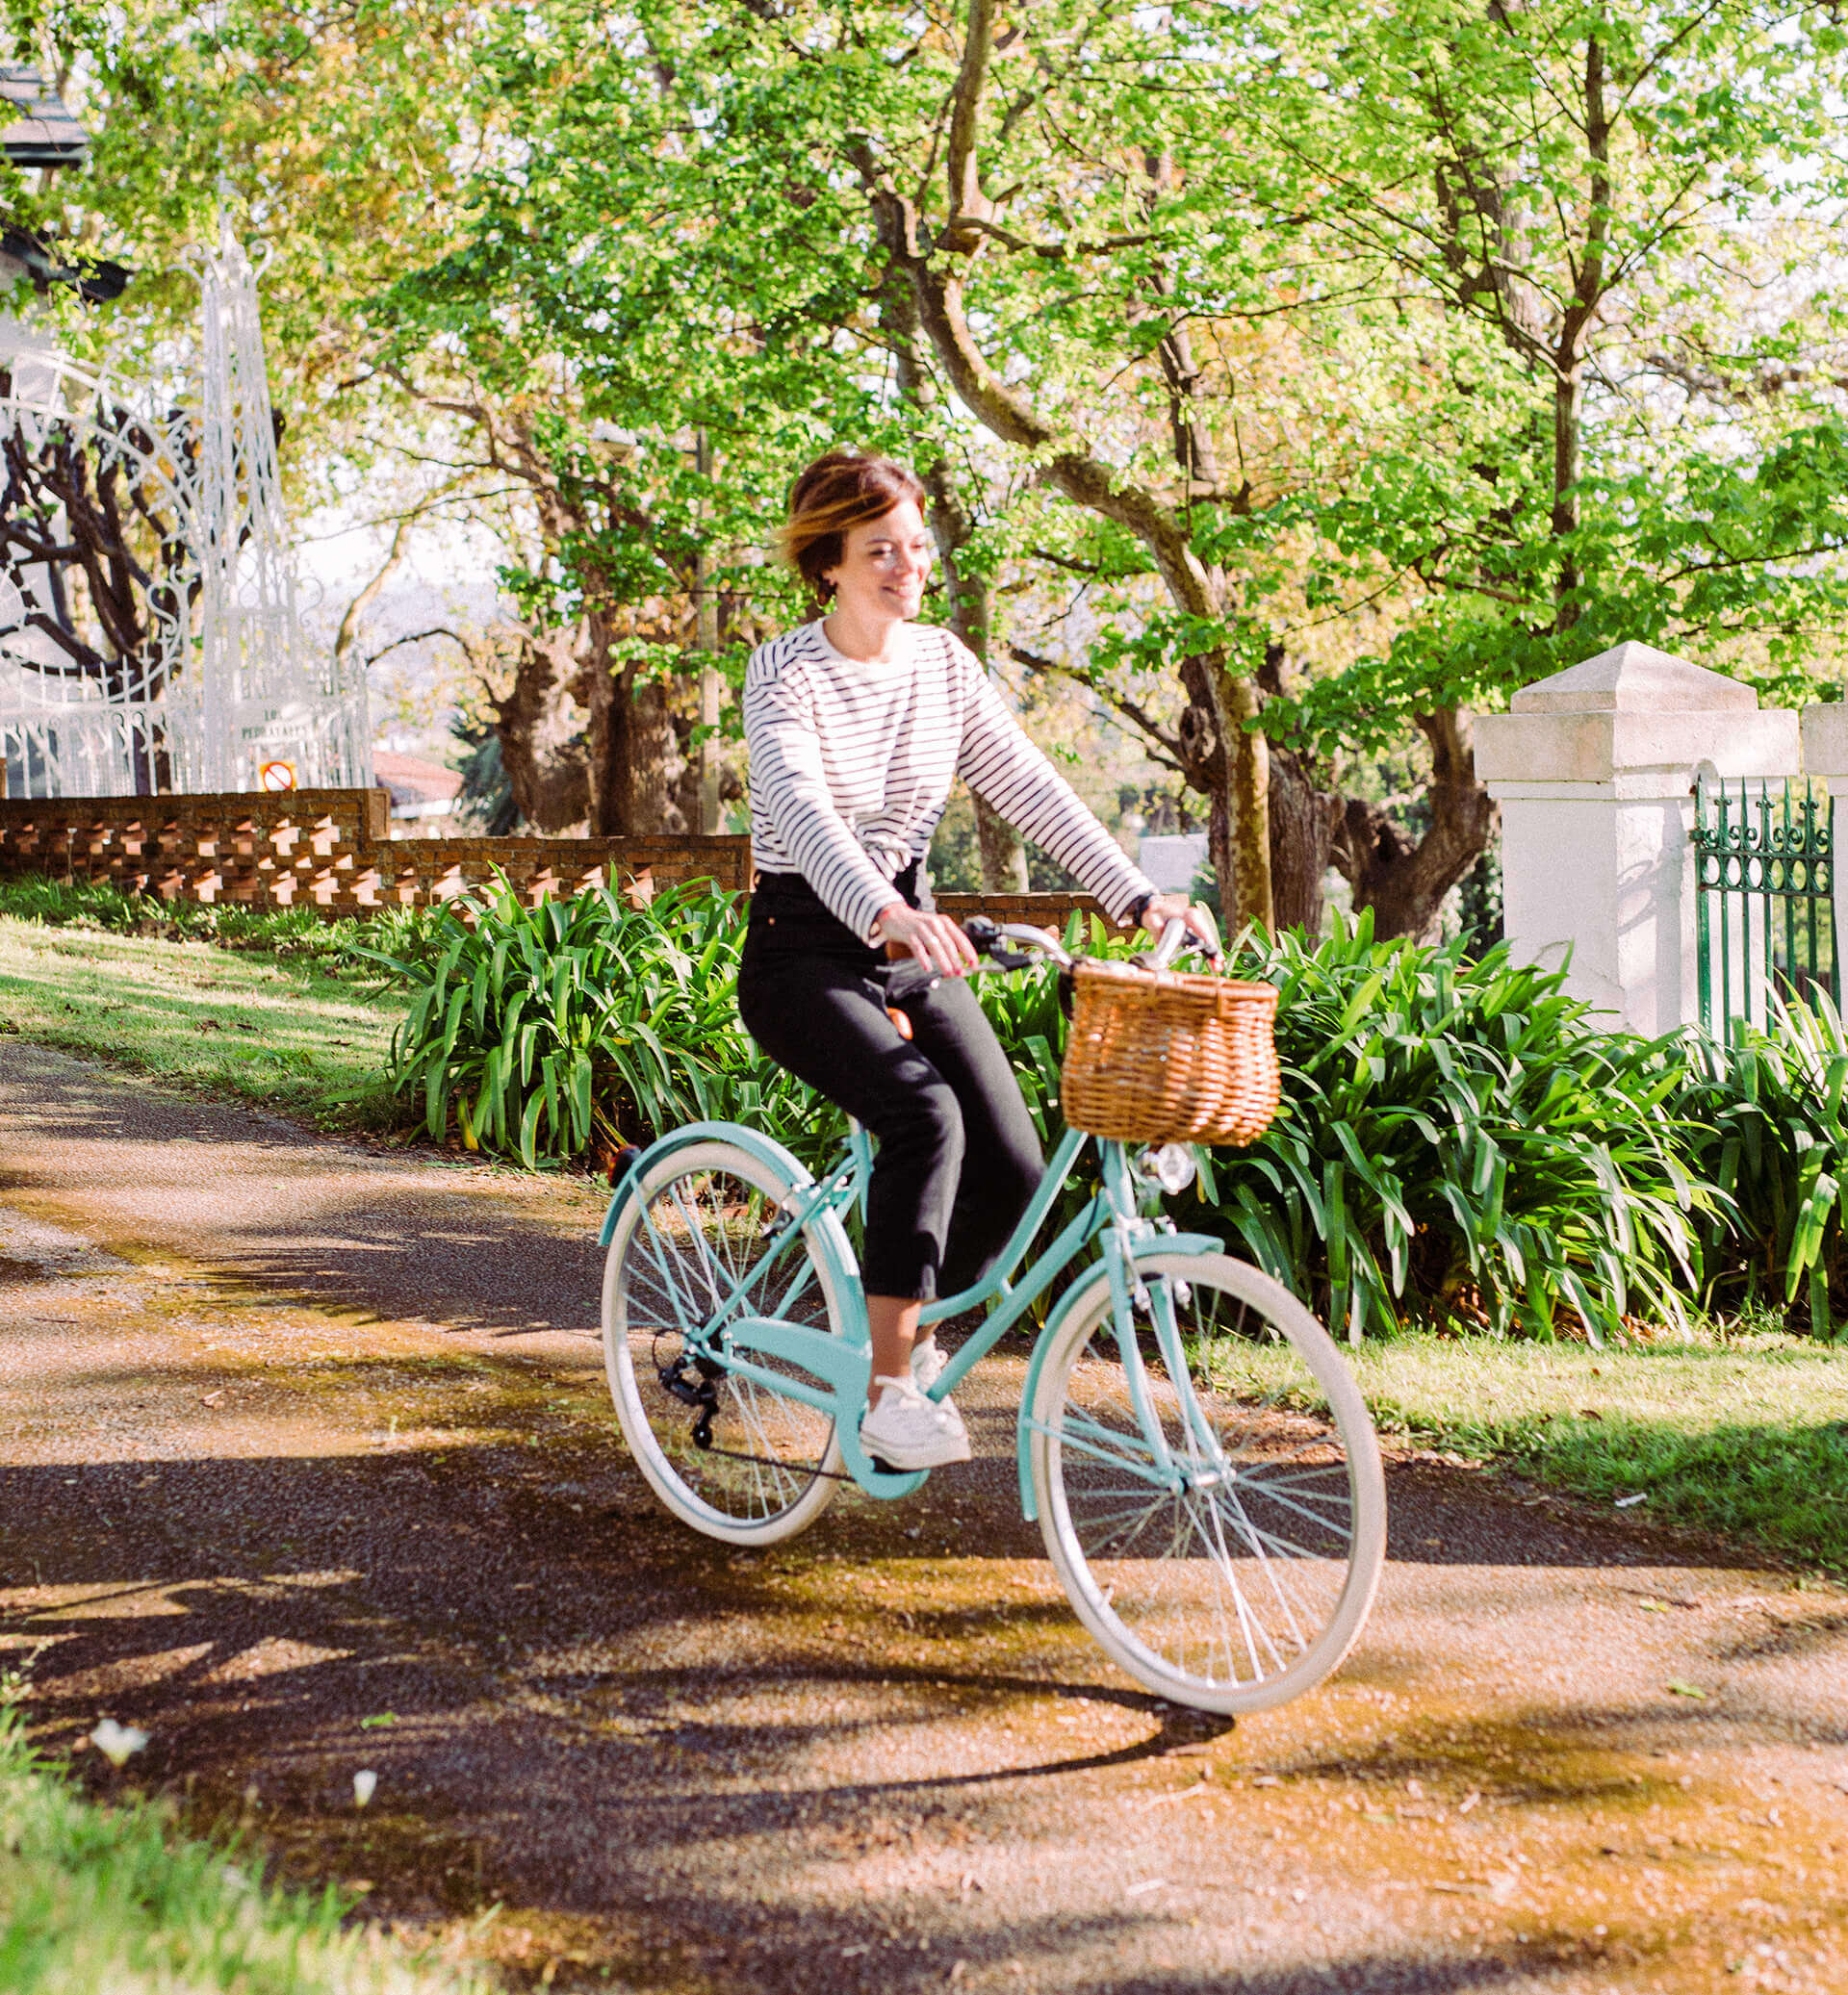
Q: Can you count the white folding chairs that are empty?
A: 0